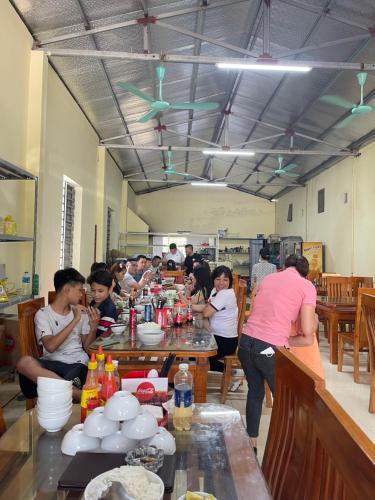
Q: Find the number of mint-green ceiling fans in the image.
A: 4